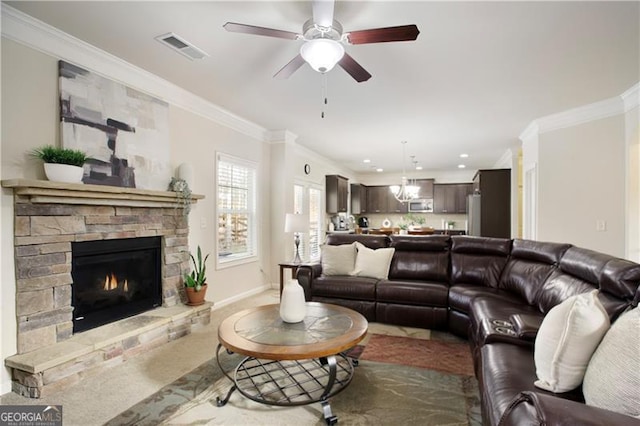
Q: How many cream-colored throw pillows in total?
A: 4